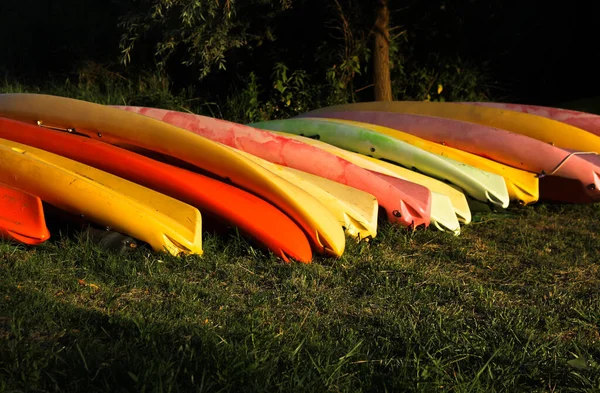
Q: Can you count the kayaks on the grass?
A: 13